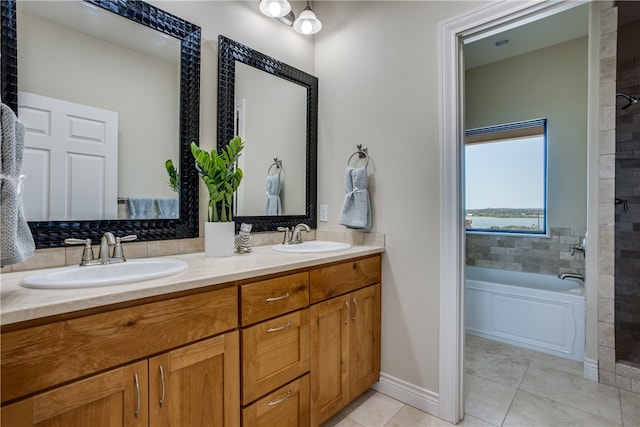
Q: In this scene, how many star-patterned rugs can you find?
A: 0